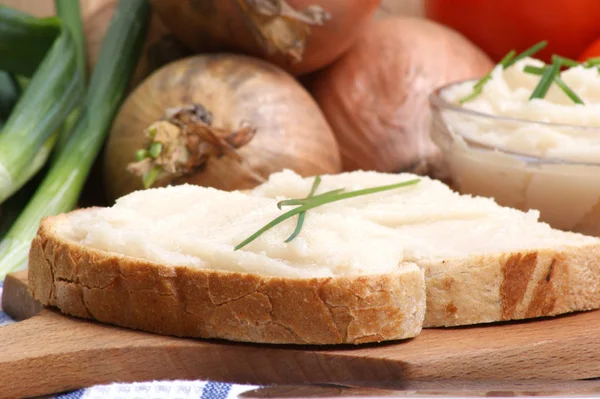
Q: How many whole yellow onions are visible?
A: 3